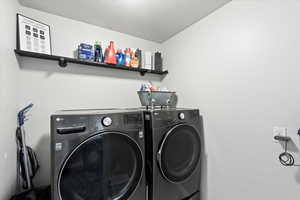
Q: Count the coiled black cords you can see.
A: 1